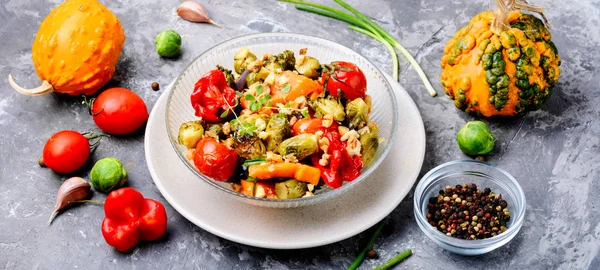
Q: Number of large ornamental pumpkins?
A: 2